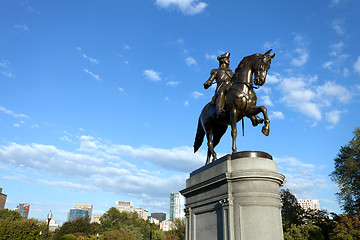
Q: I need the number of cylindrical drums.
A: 0